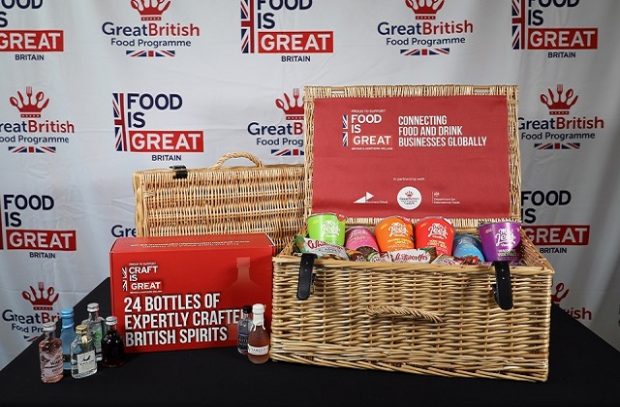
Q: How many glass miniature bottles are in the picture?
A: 7